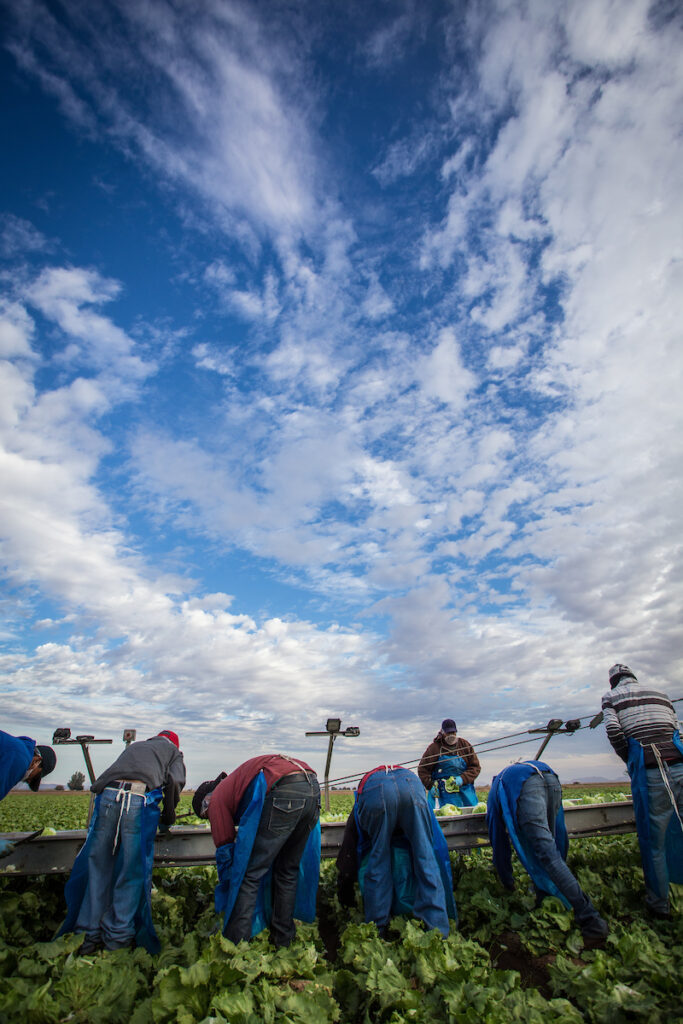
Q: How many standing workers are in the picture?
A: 2